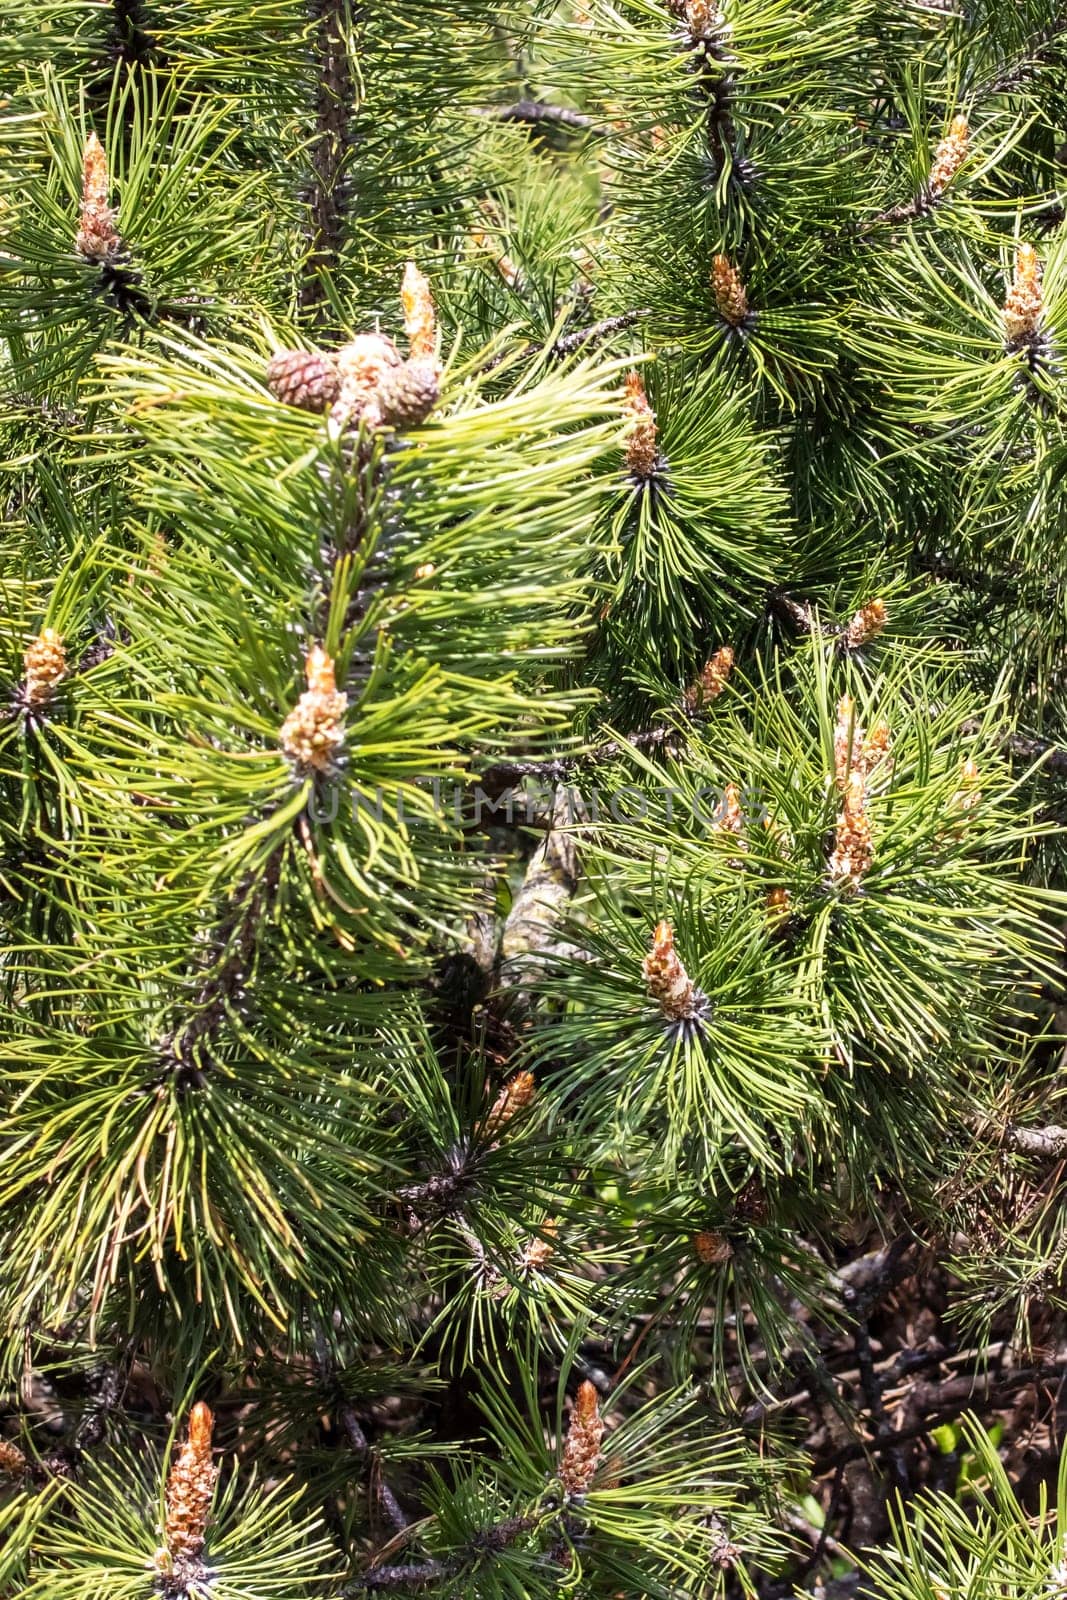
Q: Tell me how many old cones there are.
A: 2